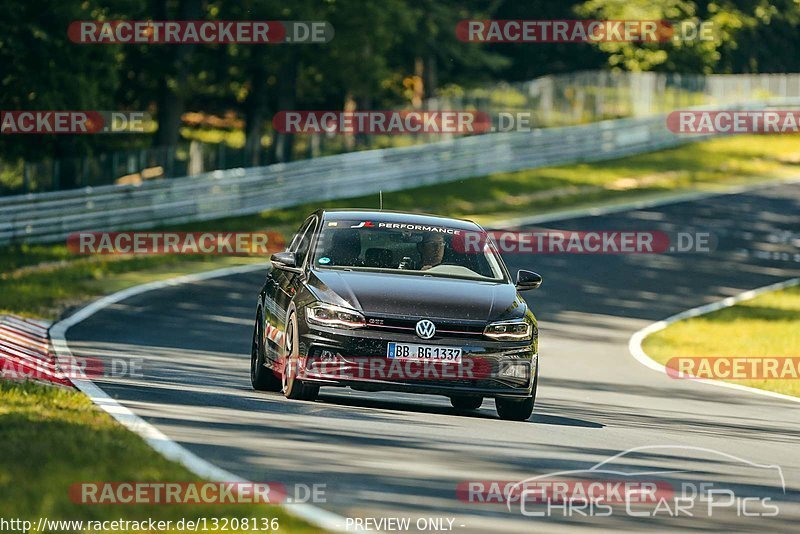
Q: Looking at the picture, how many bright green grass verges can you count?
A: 3